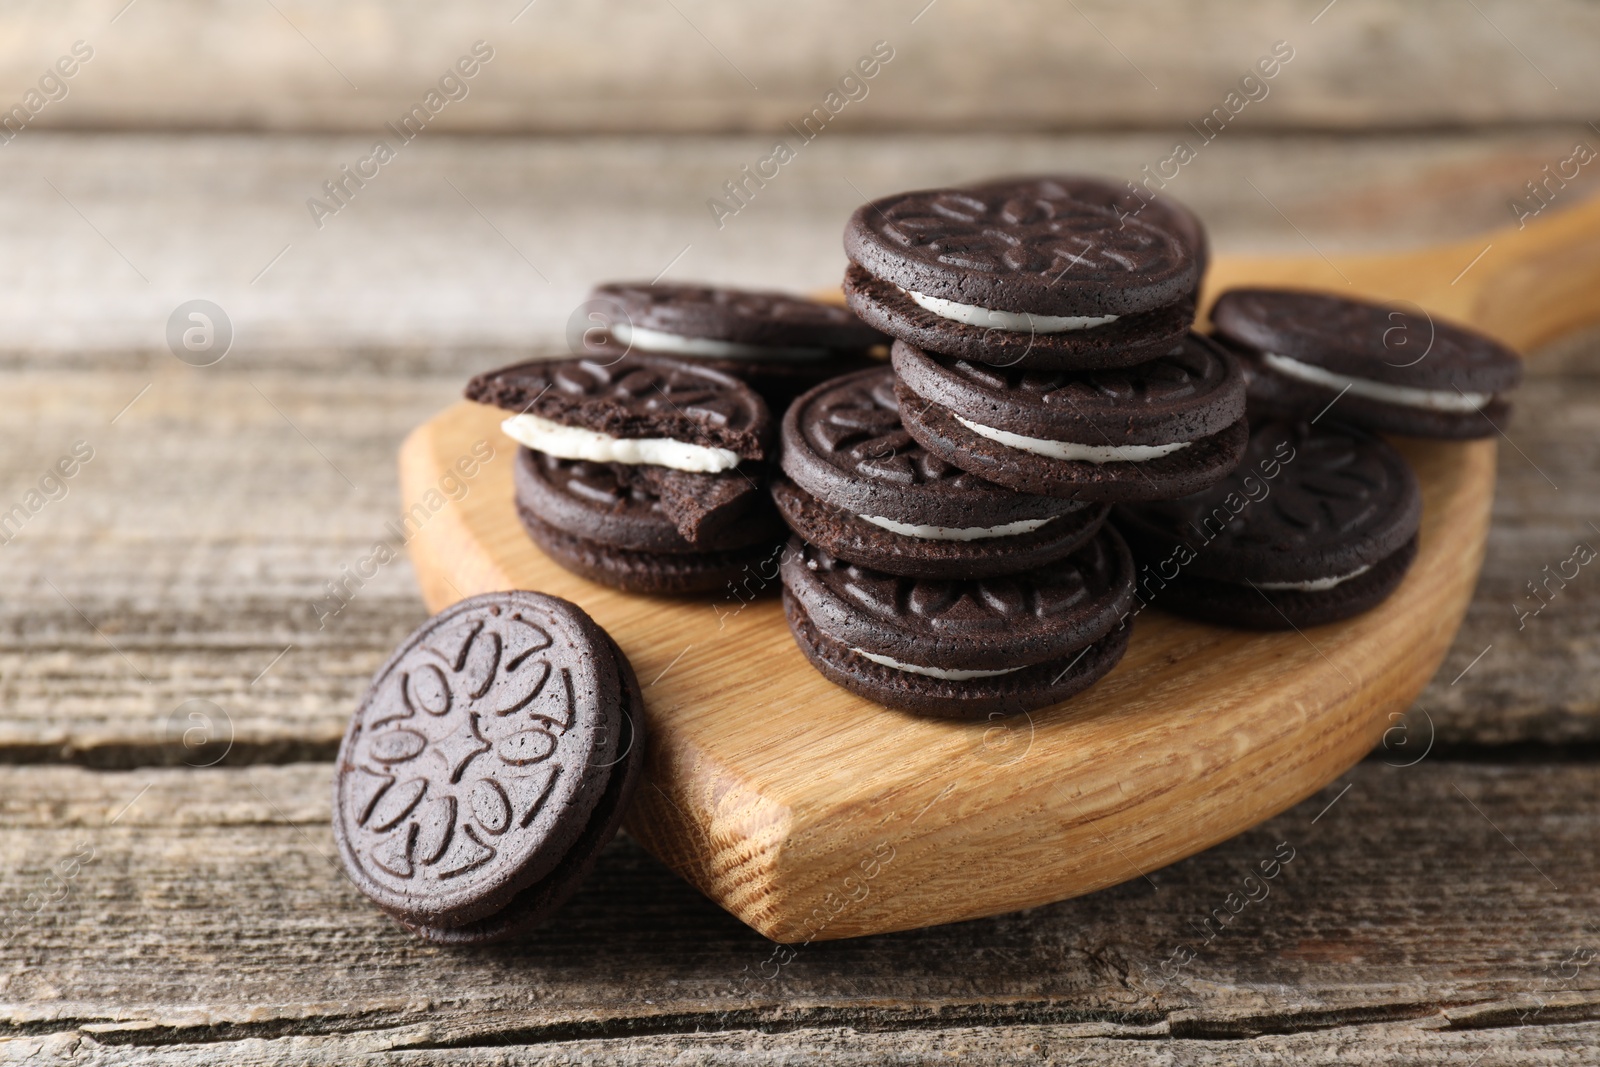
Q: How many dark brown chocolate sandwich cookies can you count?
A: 11